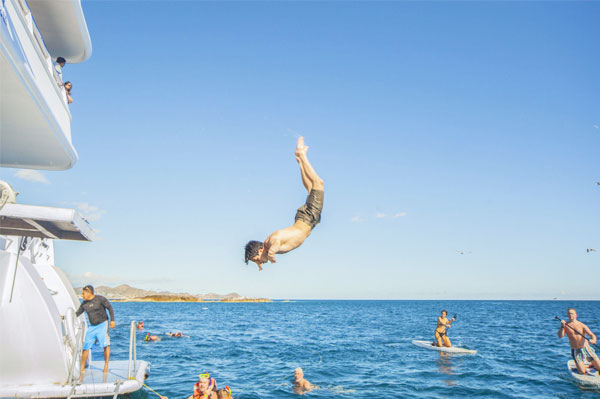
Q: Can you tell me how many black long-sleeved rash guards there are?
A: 1